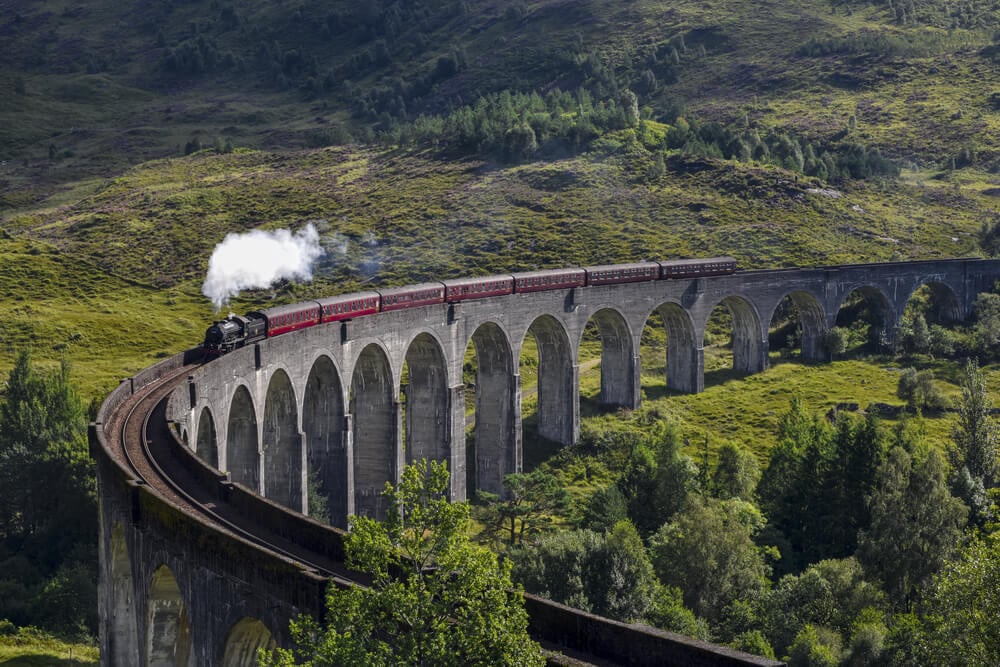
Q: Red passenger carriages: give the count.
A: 7